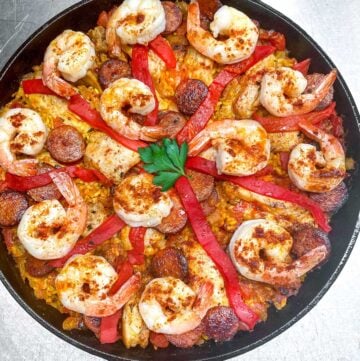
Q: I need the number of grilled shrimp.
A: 13